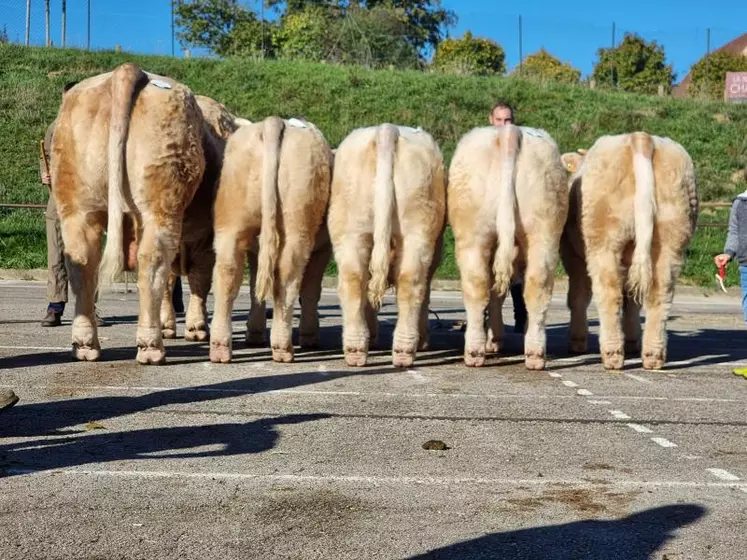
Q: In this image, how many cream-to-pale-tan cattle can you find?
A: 5